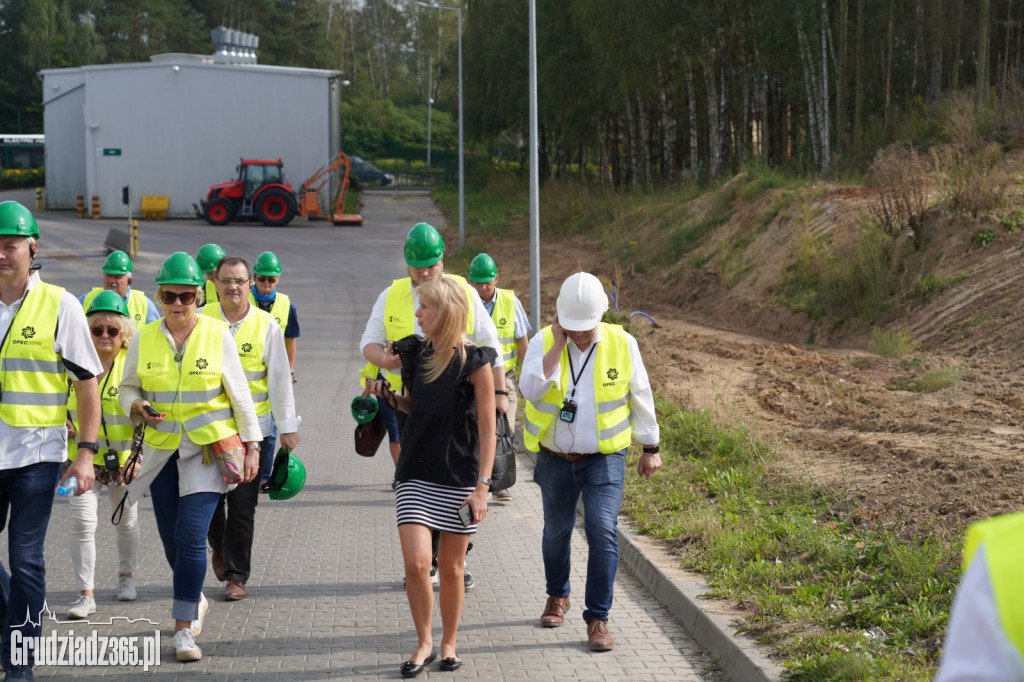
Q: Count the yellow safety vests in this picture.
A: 11